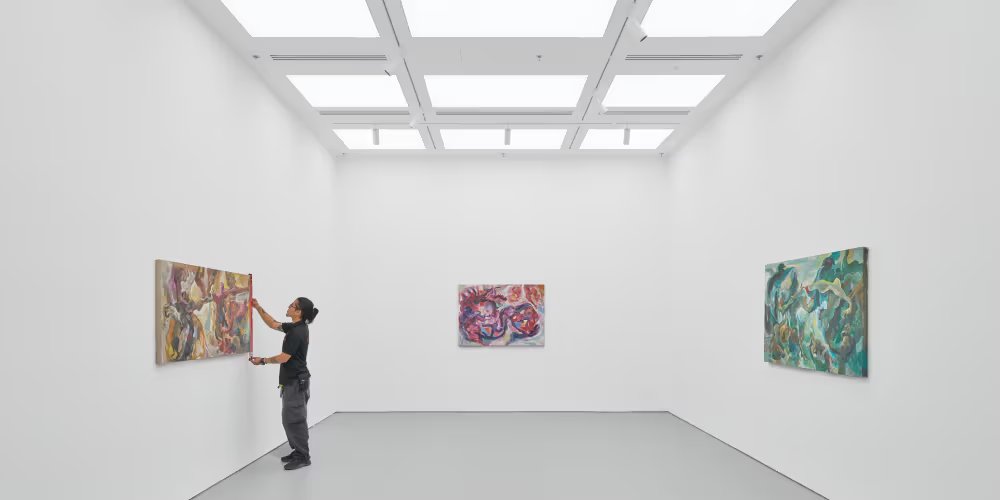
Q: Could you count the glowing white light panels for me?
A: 9